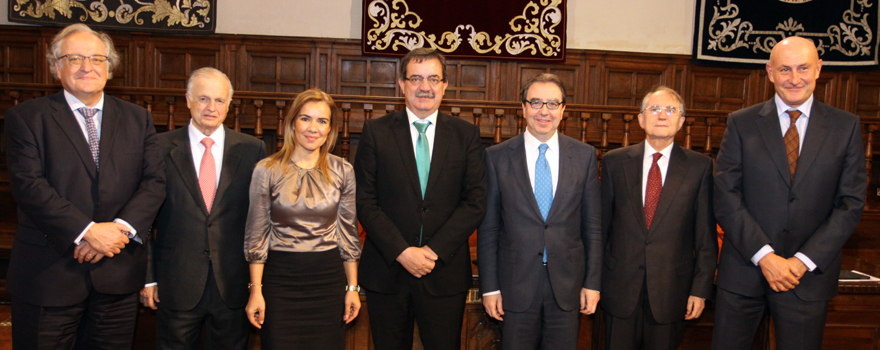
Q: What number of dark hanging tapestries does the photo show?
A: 3